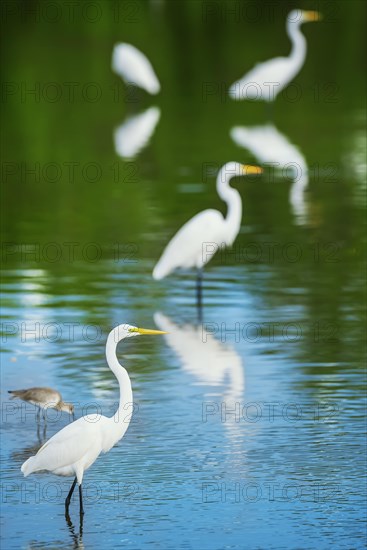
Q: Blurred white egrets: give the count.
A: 3